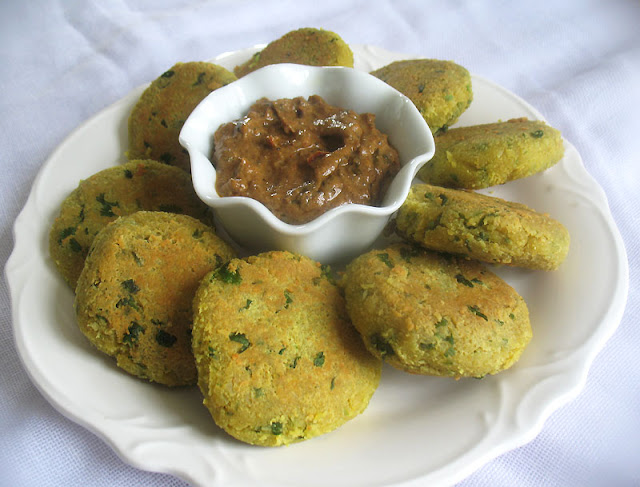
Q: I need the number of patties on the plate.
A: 9